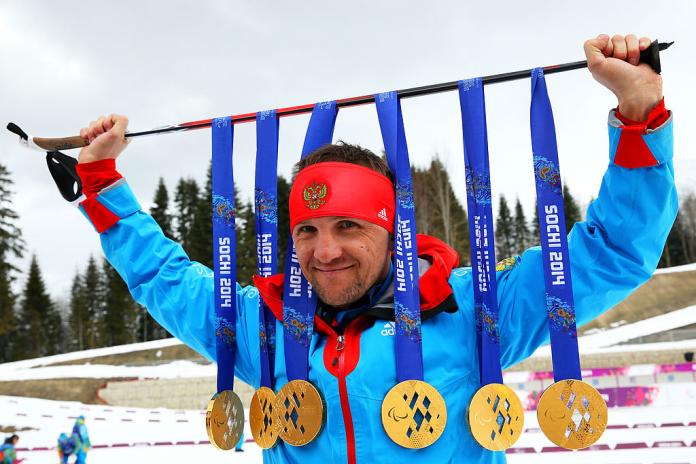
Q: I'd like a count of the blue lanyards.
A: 6